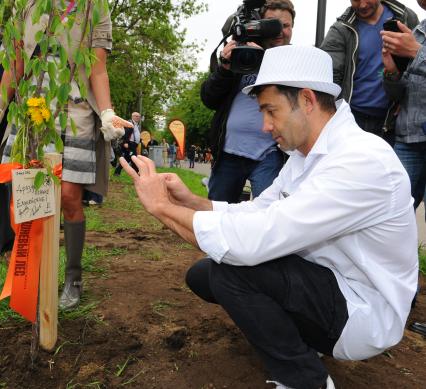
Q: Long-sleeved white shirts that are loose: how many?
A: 1